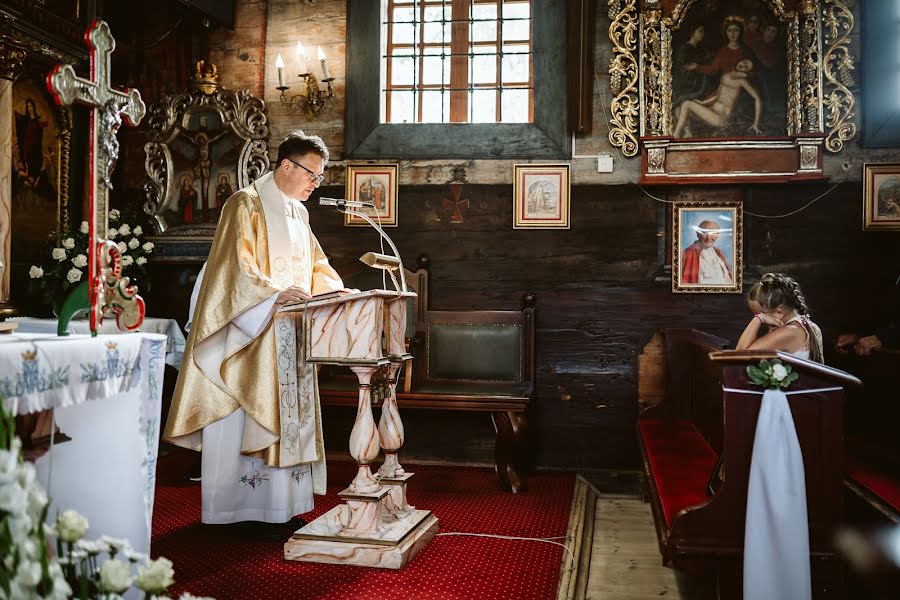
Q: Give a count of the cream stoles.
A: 1